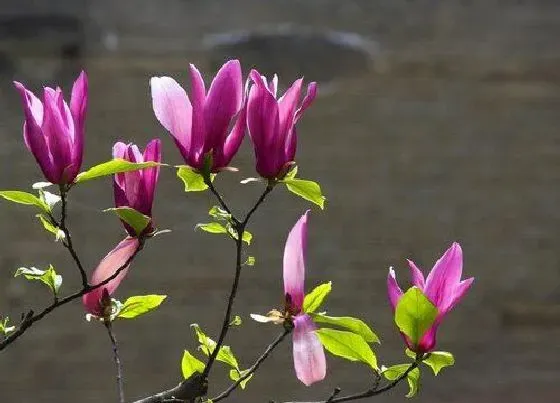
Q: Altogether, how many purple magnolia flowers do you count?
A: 7